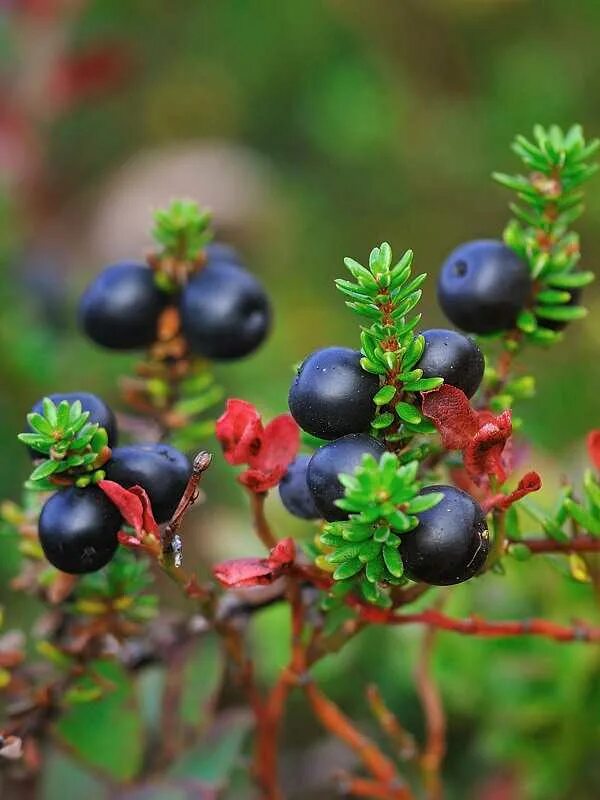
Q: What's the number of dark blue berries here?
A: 13